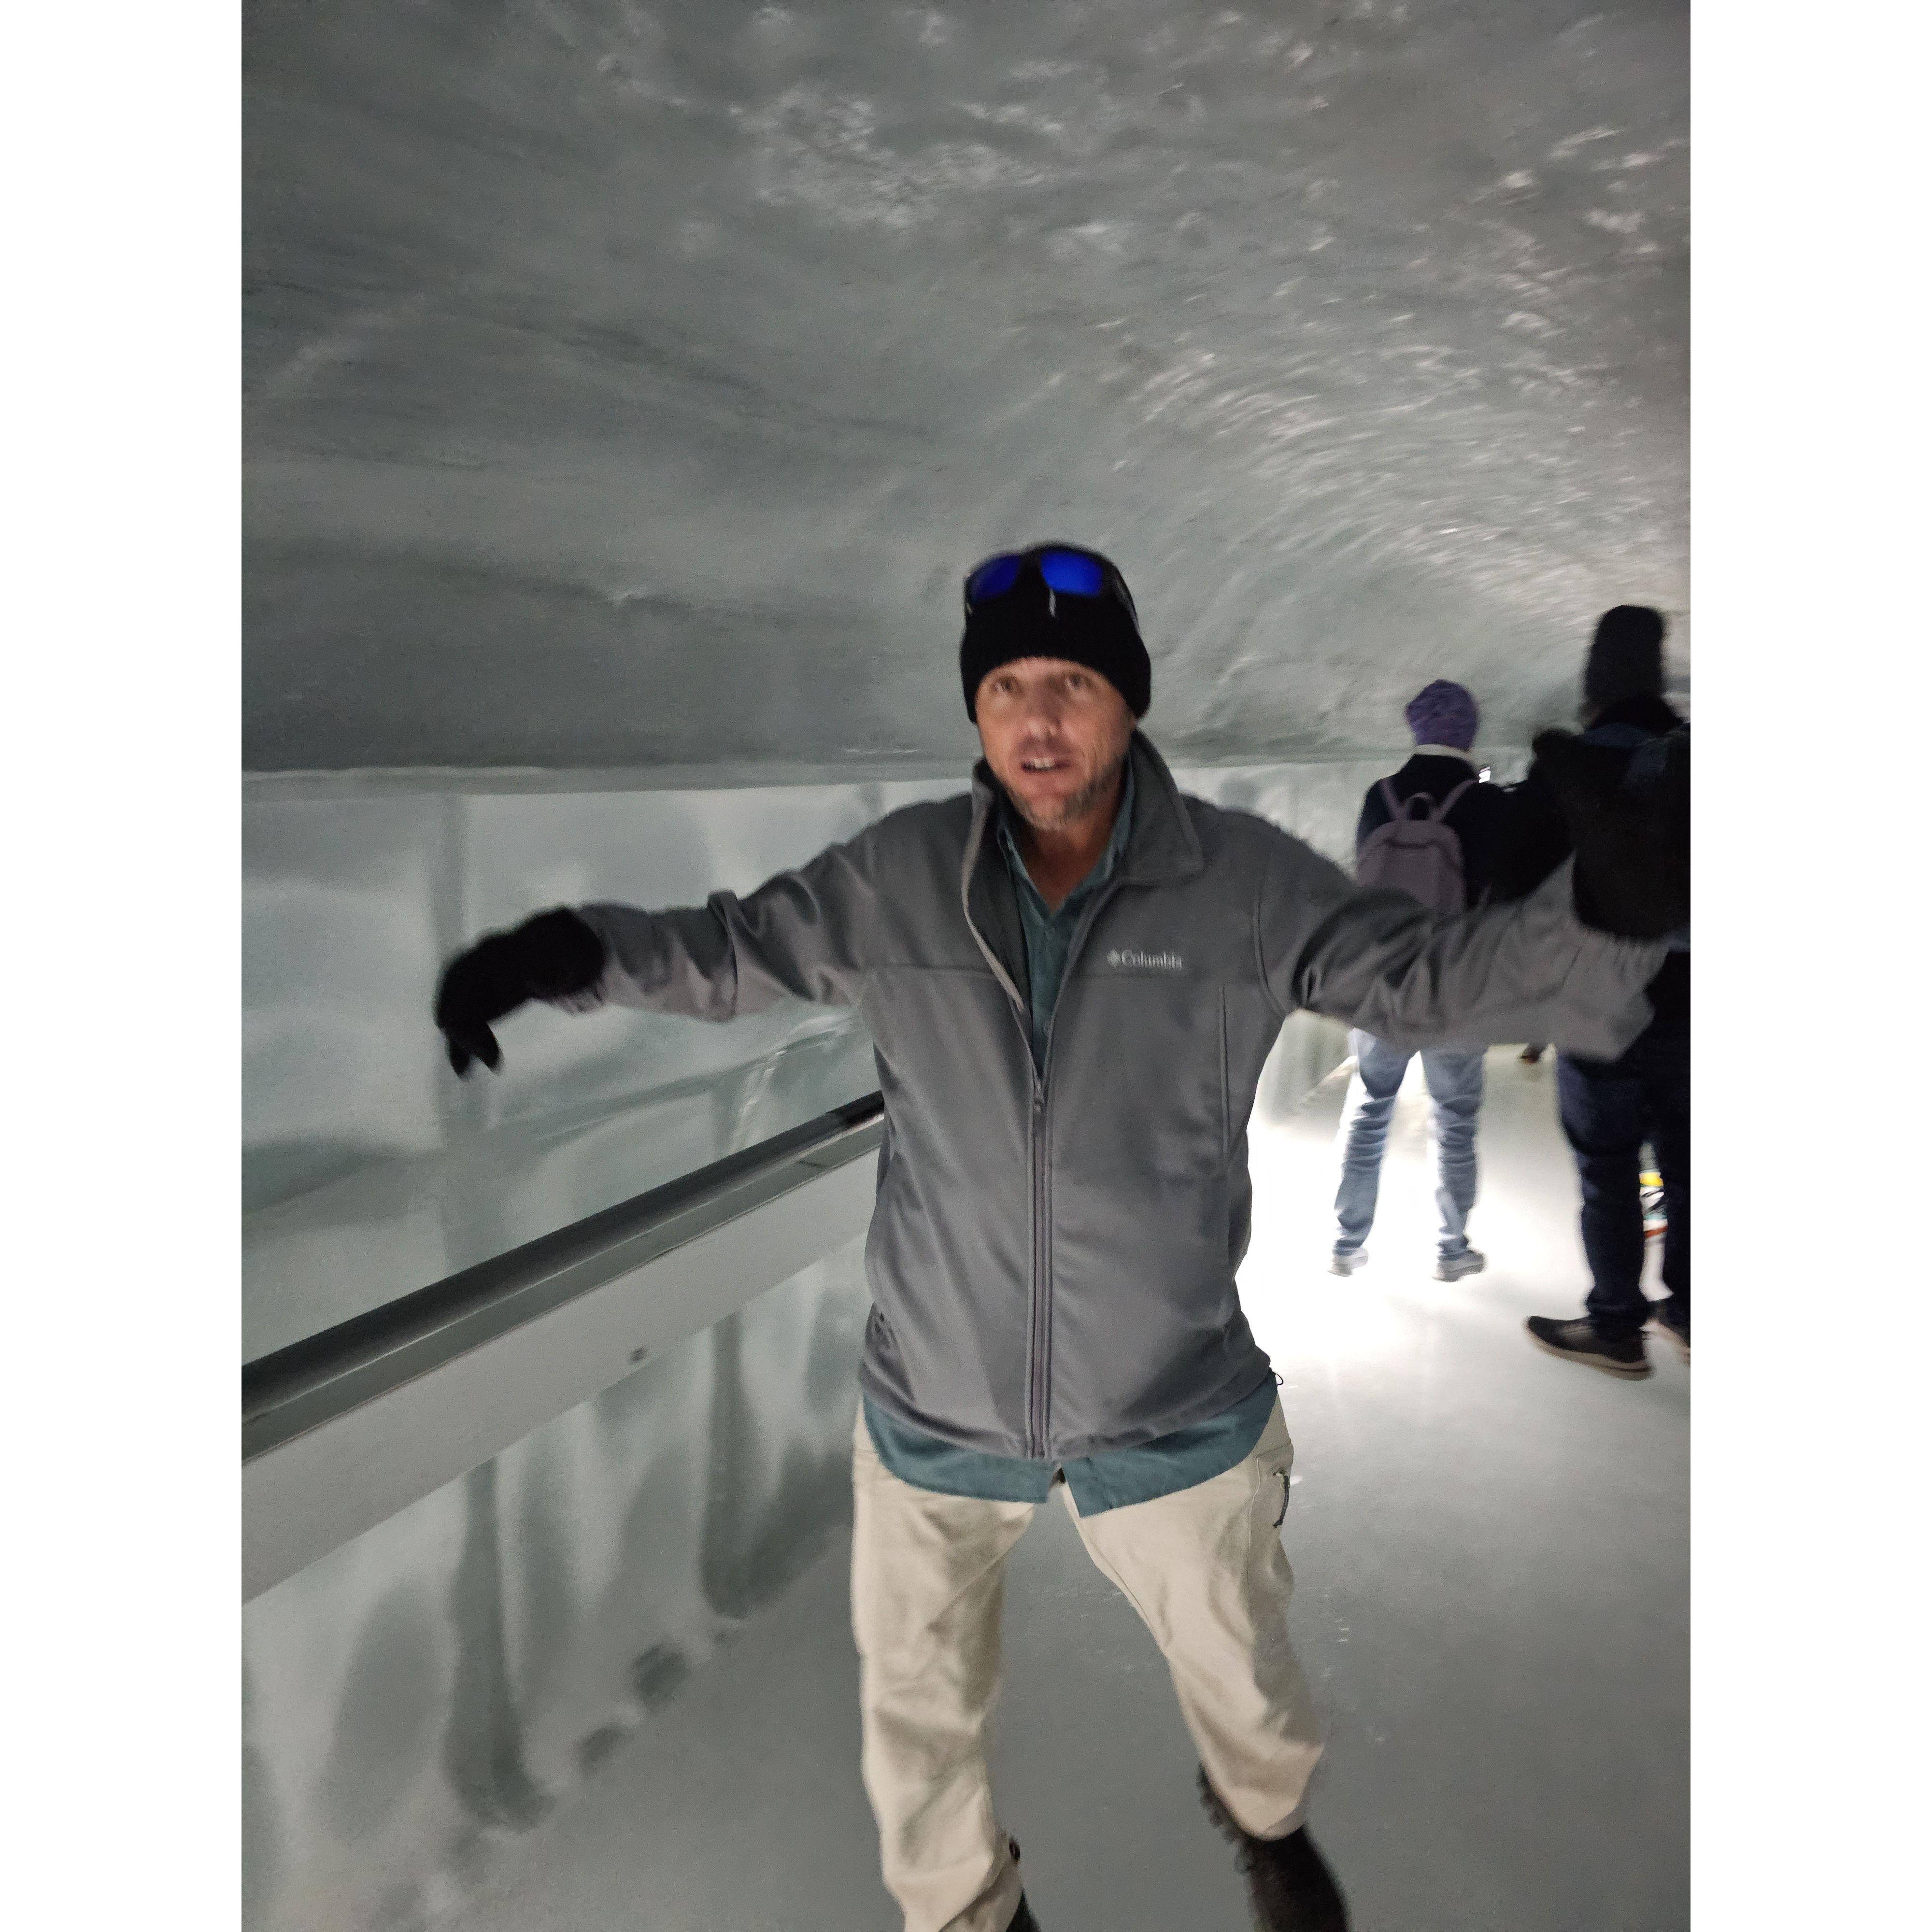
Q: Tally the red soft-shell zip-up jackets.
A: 0